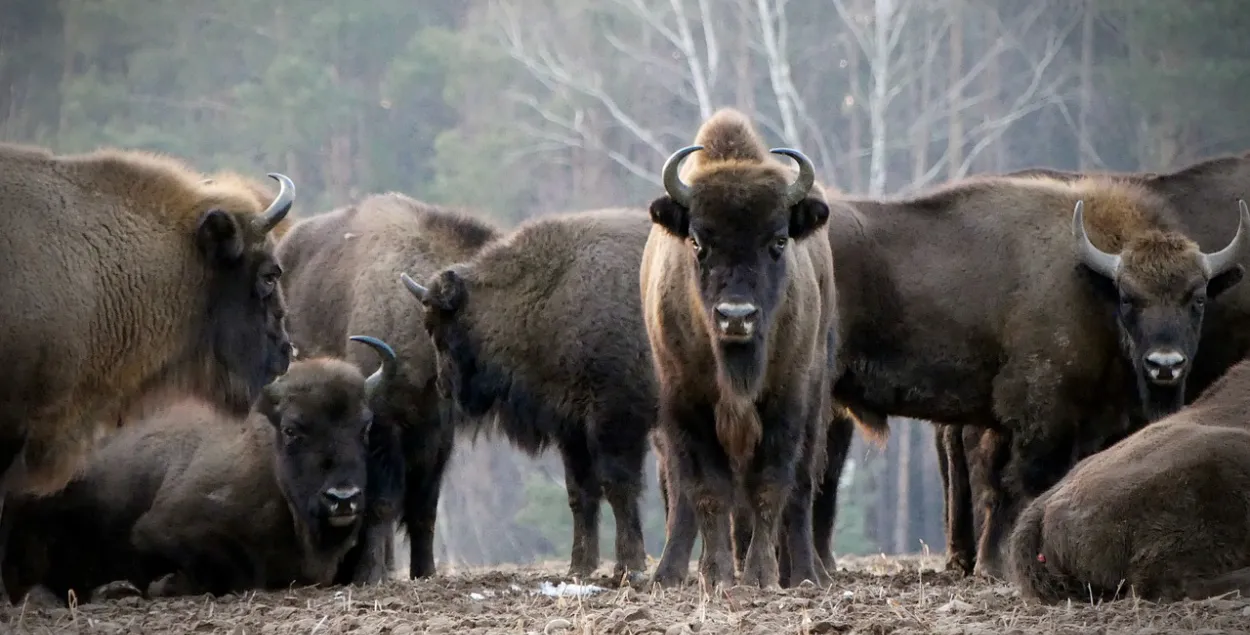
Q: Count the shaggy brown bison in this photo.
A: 8